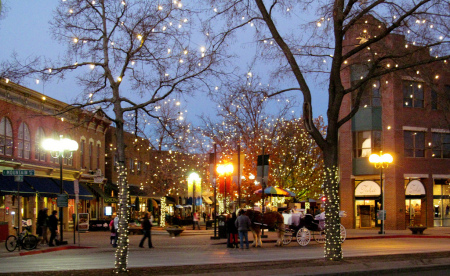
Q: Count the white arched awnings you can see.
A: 2